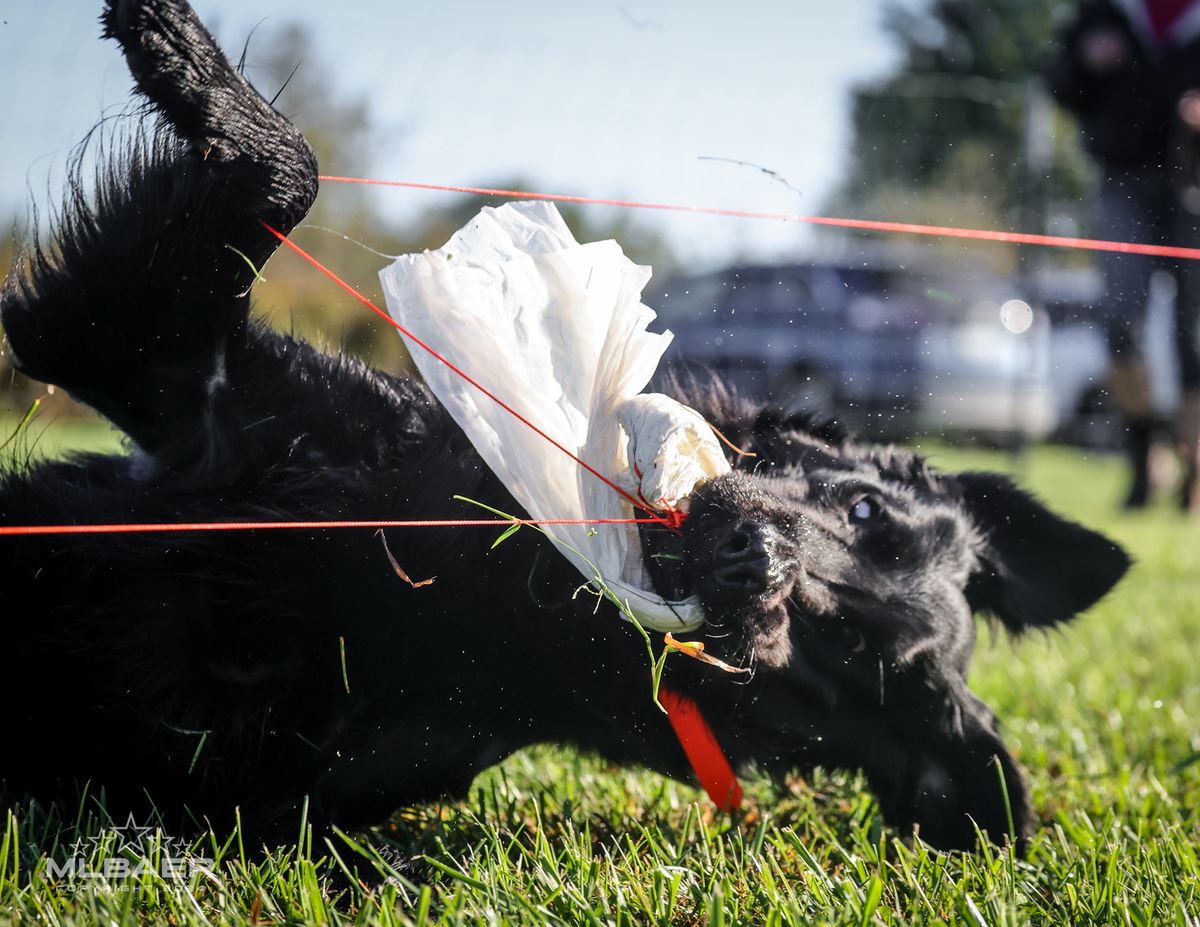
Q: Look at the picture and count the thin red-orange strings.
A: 3